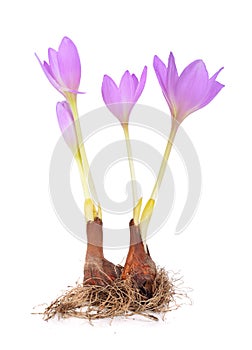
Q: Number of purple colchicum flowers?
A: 4